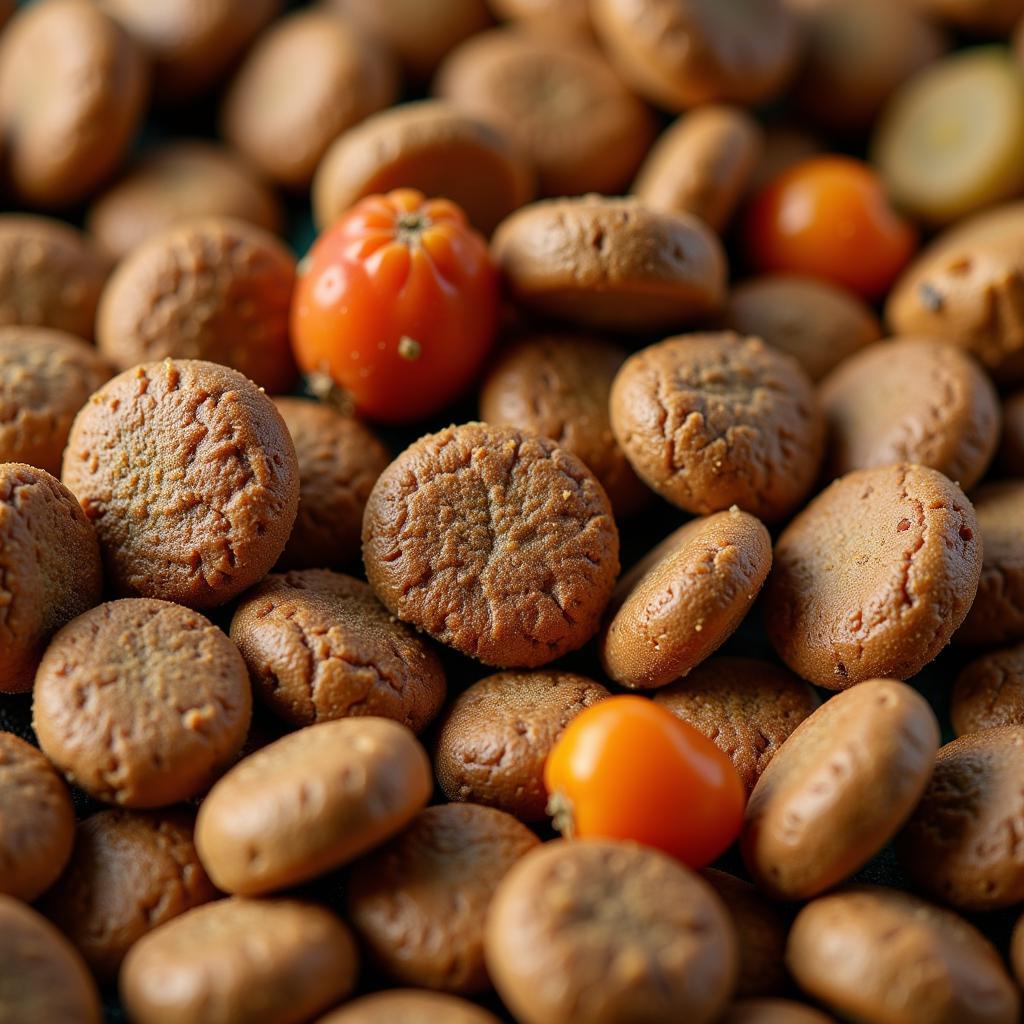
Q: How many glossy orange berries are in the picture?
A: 3